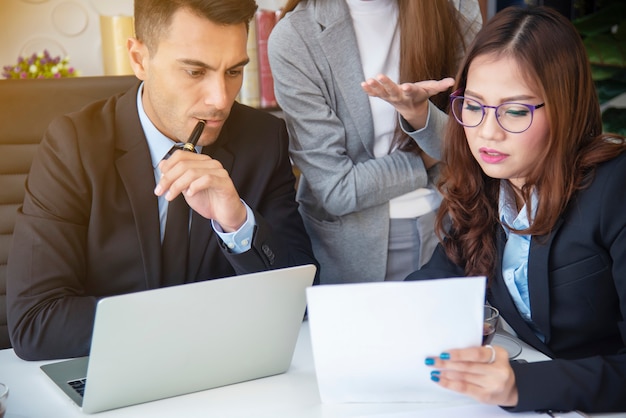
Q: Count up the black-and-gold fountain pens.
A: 1